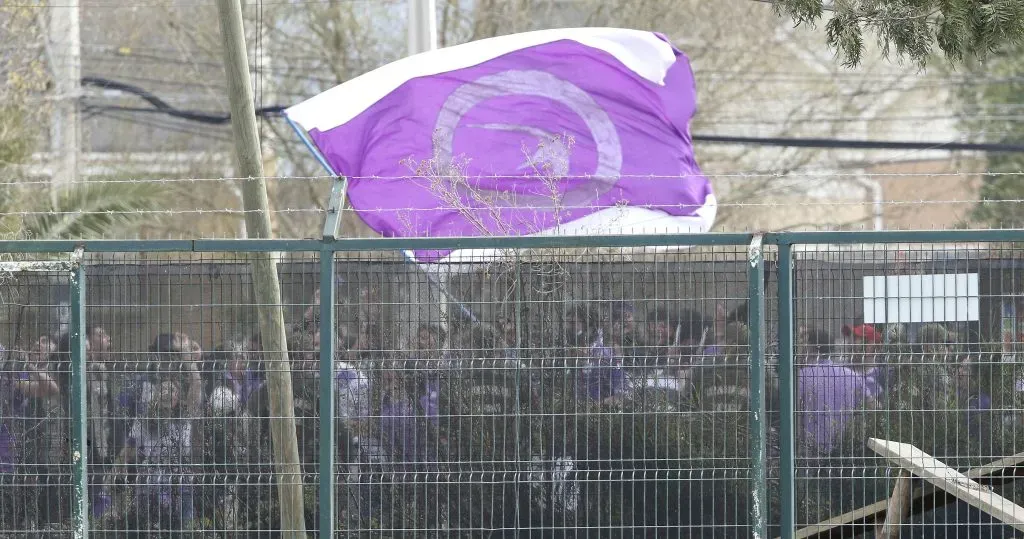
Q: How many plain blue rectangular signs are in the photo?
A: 0